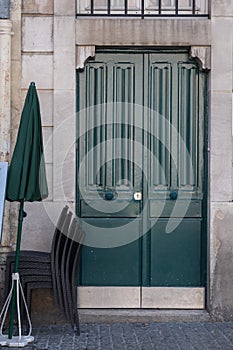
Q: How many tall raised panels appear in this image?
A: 4